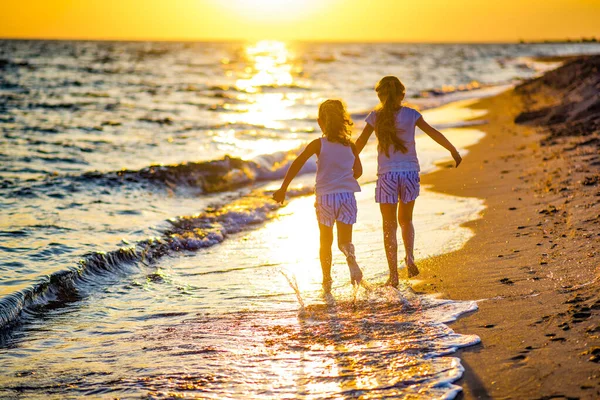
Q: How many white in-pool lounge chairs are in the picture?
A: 0